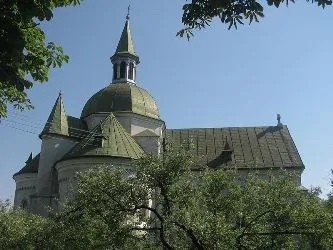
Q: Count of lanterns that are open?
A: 1